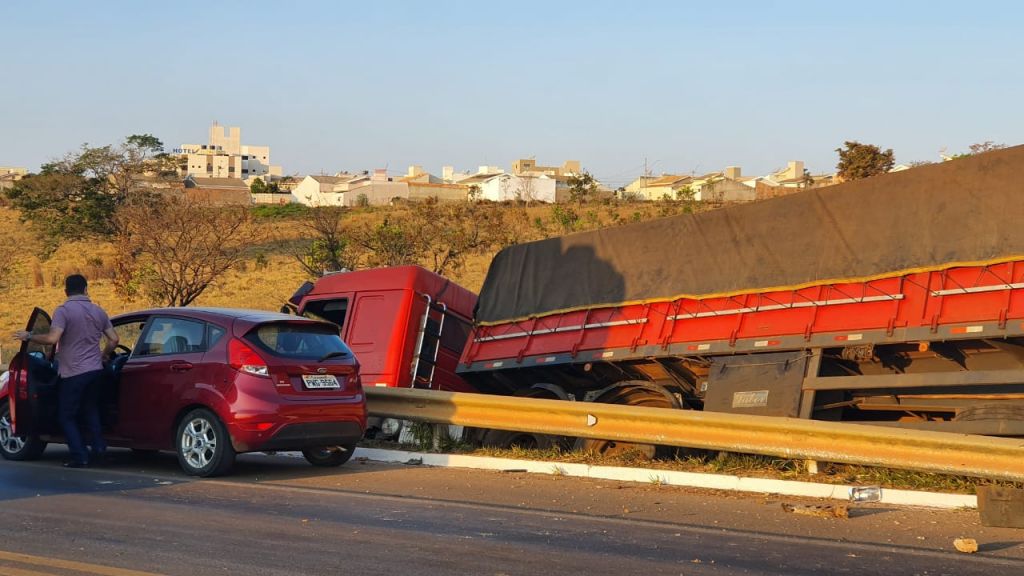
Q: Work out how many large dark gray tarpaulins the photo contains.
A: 1